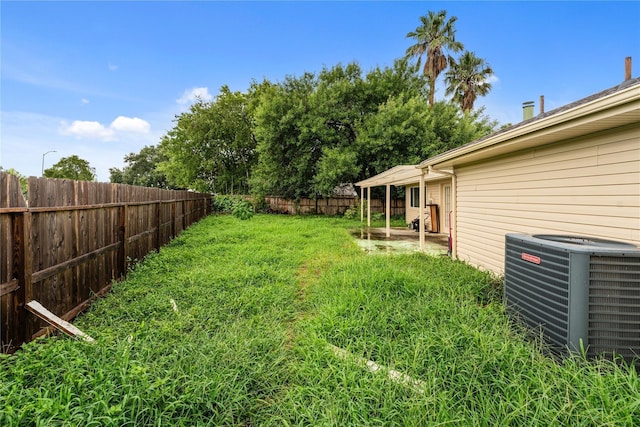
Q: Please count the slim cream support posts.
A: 4